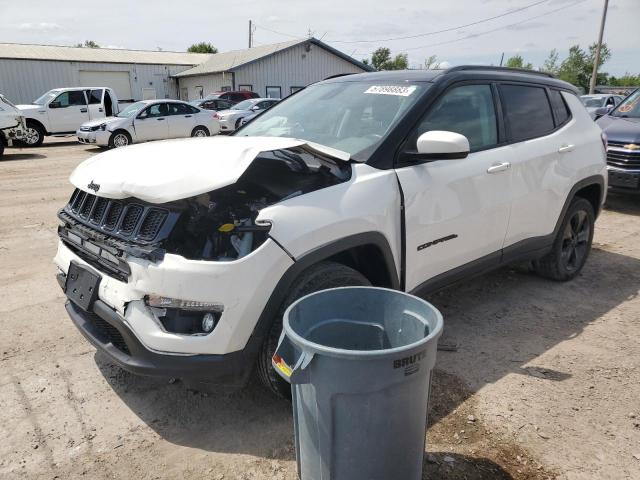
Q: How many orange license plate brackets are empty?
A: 0